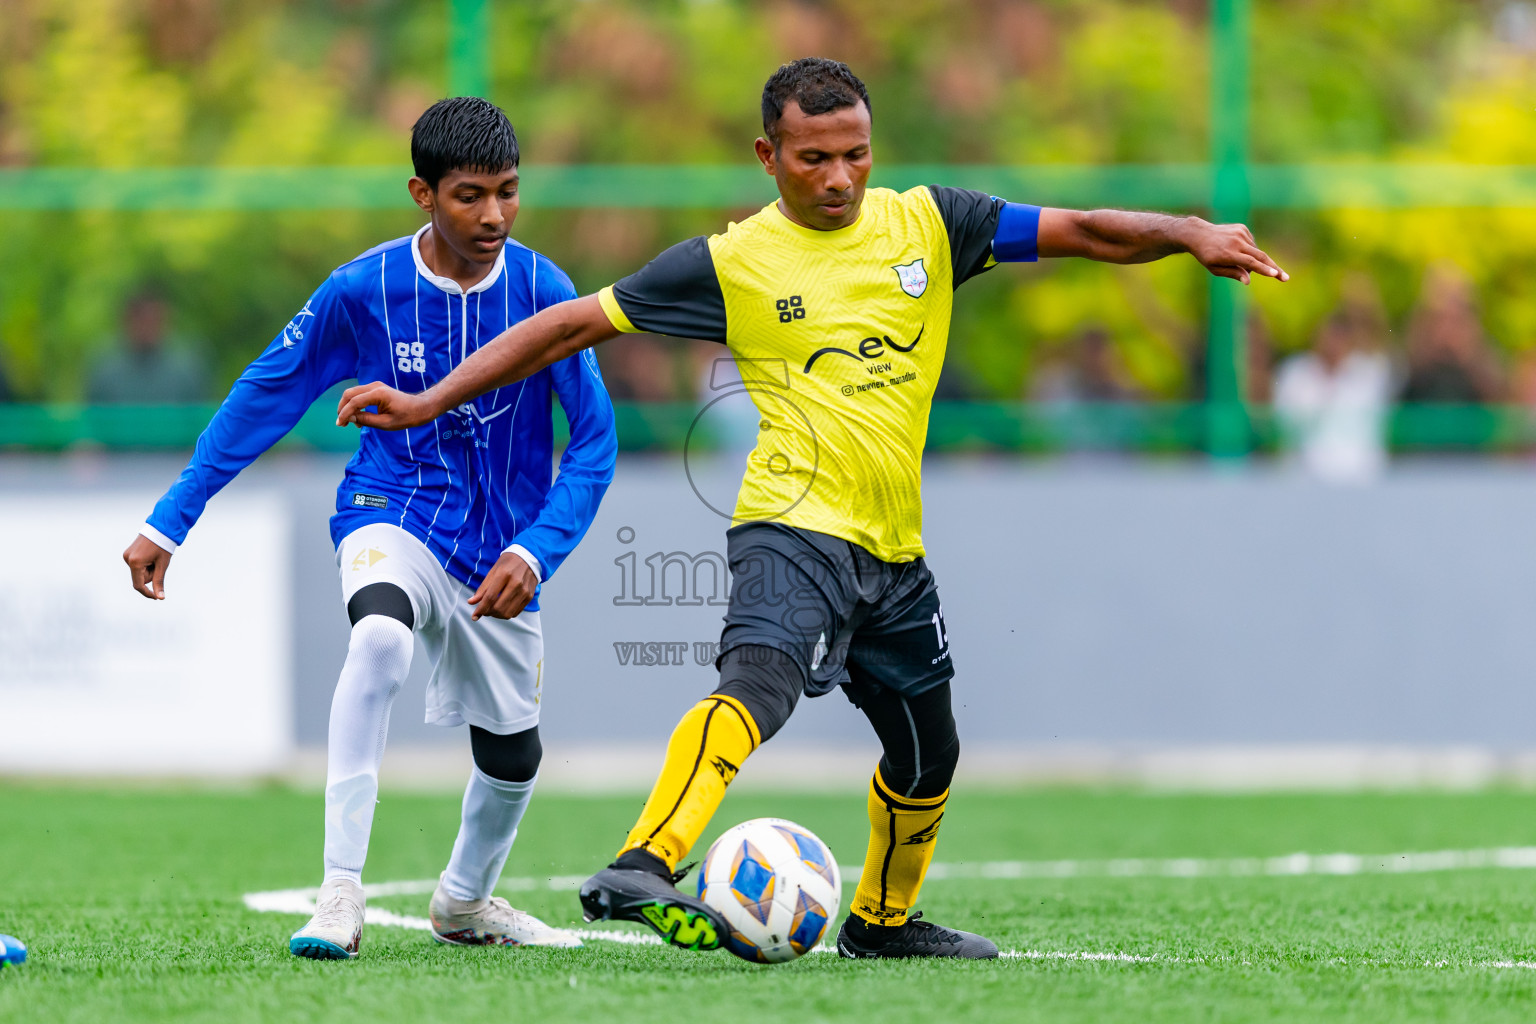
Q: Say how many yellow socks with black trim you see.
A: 2